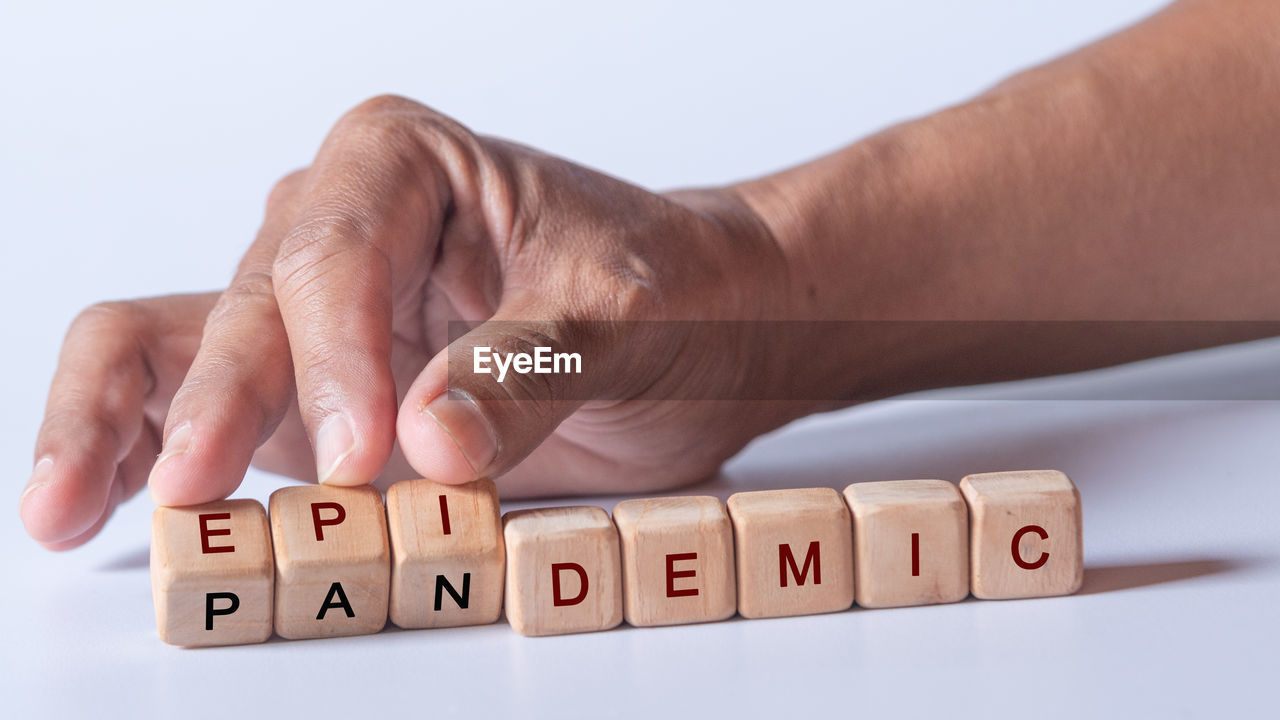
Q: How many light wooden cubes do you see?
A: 8